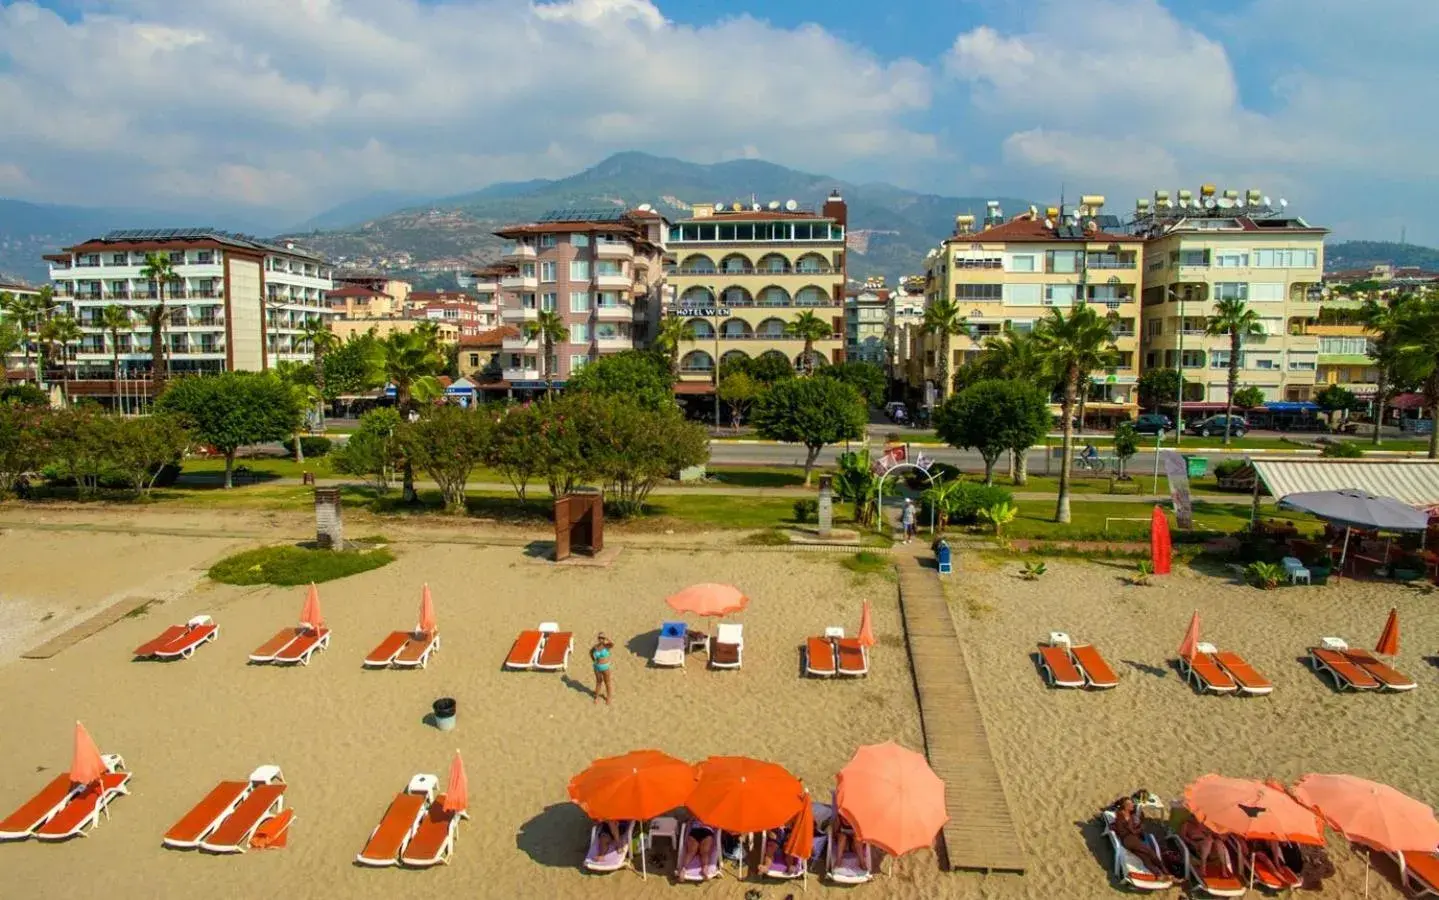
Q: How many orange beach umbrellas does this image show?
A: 14